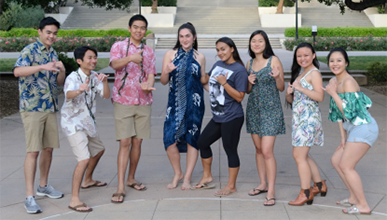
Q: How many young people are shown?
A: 8